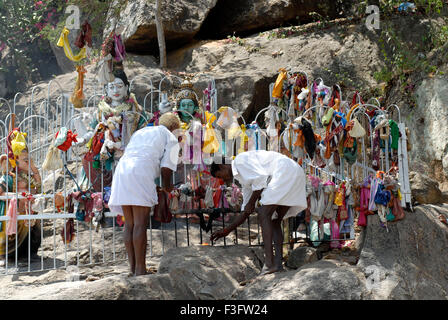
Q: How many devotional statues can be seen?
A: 3